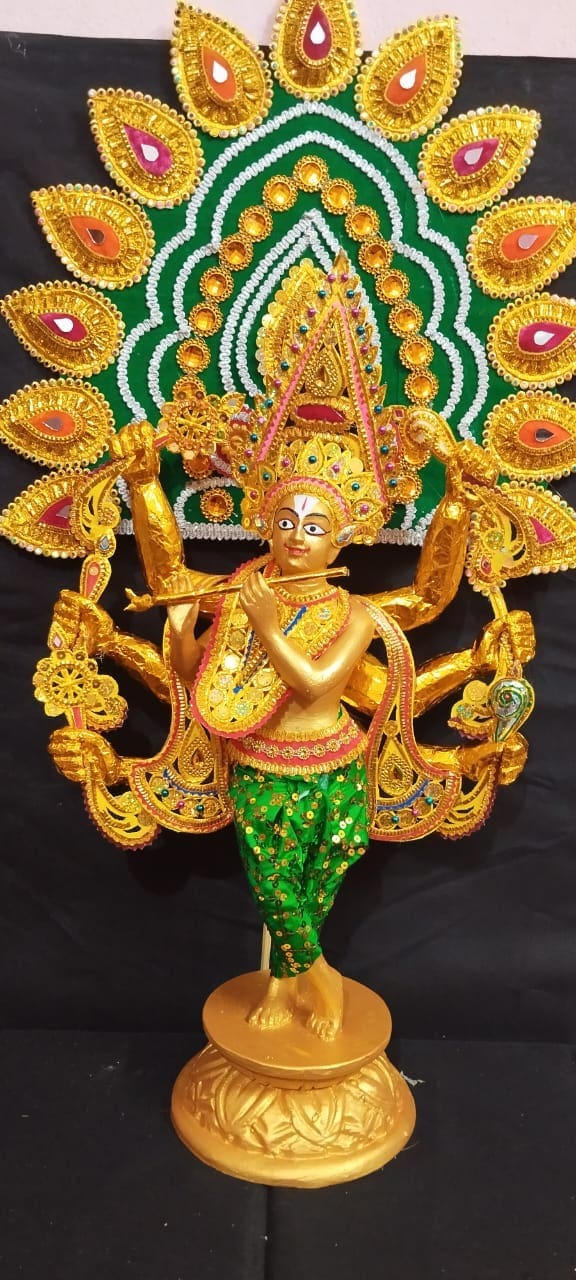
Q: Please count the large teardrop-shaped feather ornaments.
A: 13